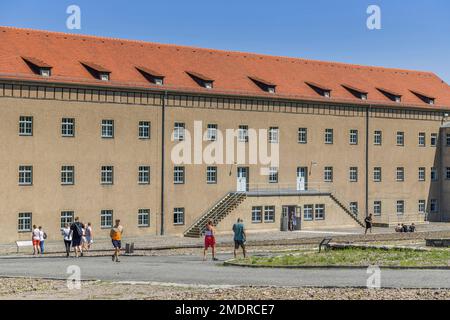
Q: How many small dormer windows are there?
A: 9